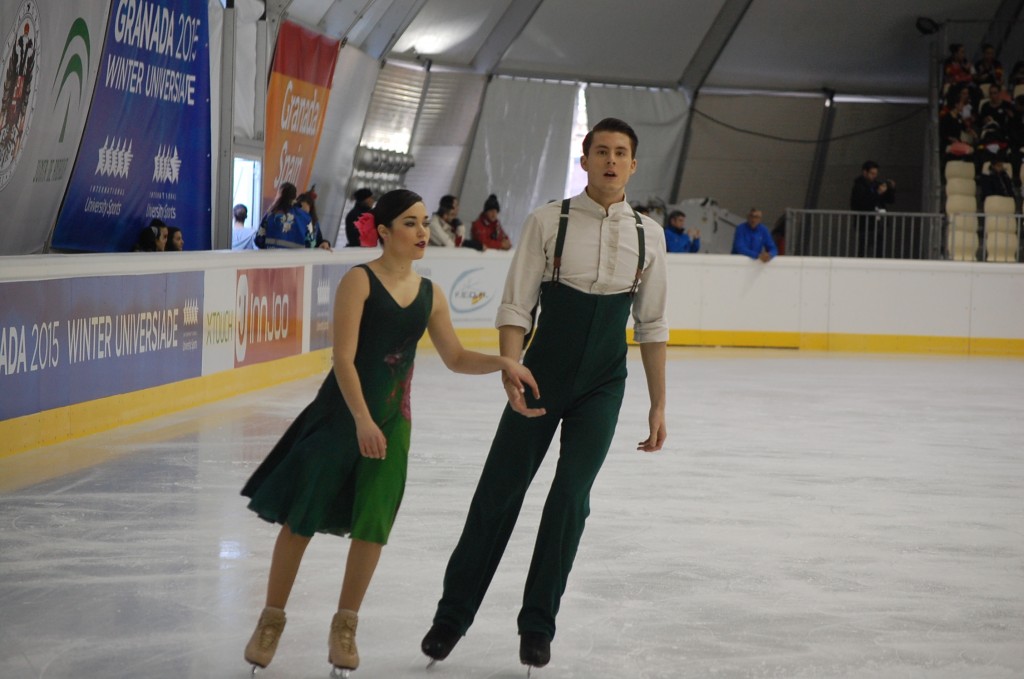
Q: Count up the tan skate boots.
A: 2